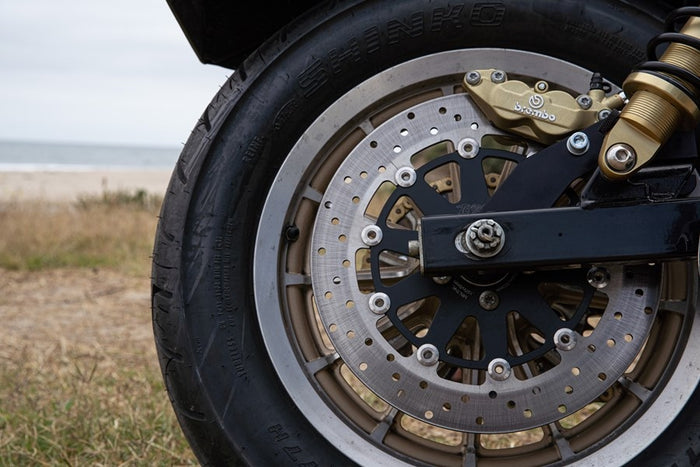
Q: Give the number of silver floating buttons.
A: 8